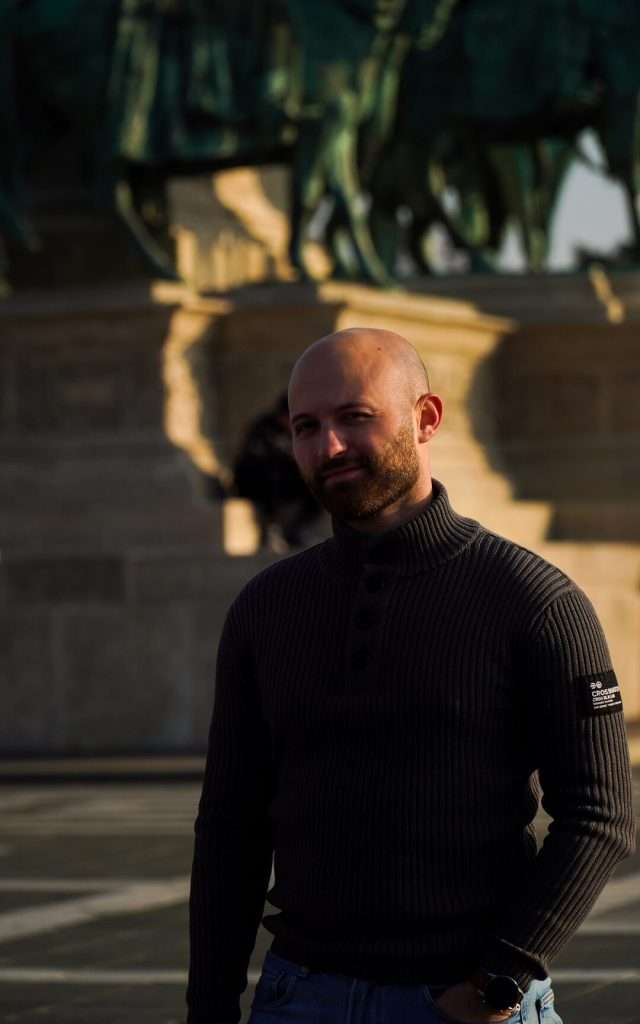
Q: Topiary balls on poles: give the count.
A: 0